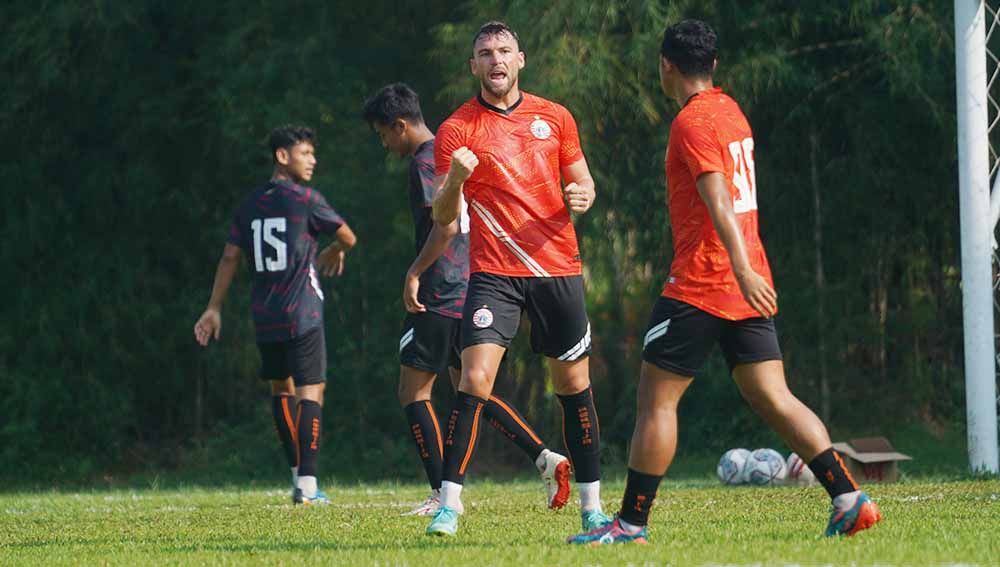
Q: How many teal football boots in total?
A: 2